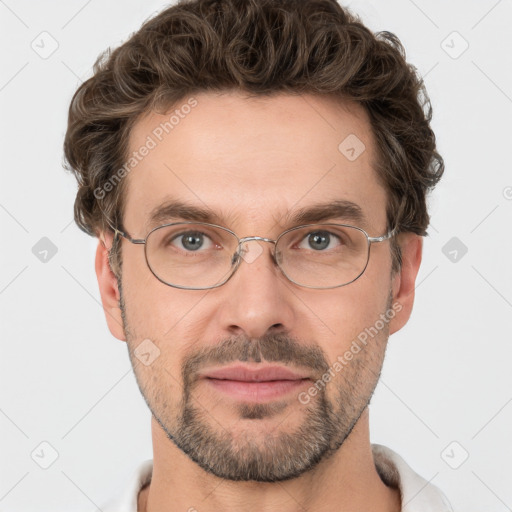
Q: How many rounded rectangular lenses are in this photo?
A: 2